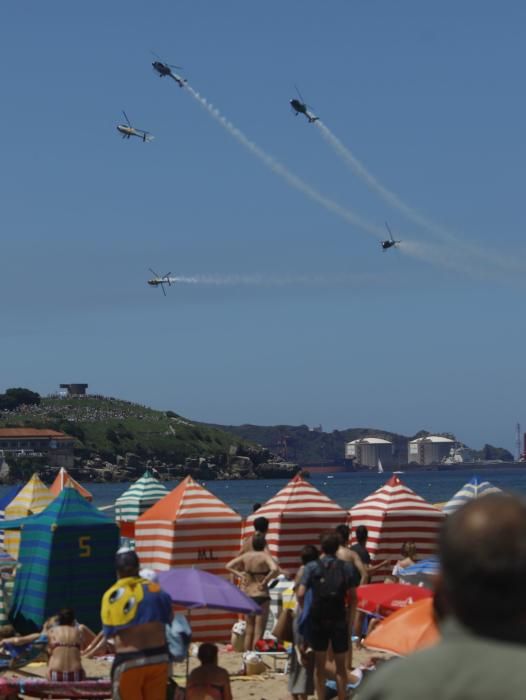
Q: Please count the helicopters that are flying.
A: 5